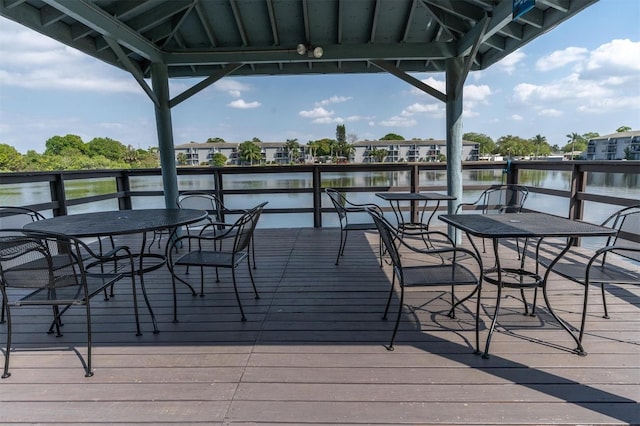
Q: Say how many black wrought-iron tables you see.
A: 3